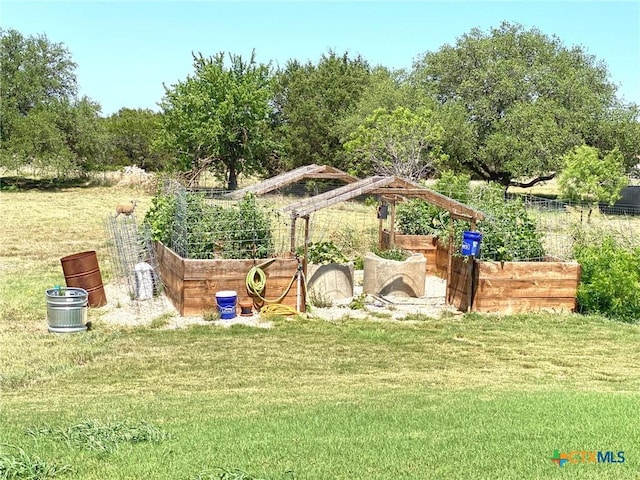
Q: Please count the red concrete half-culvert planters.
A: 0